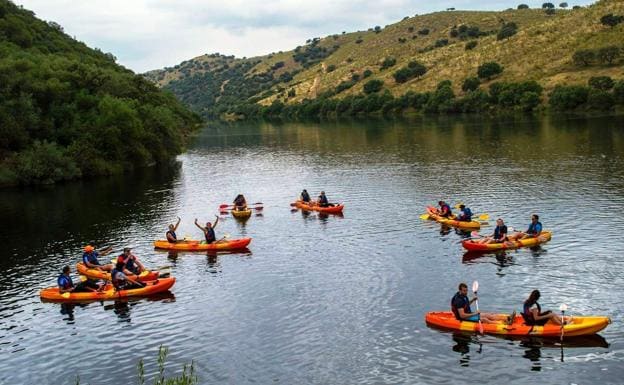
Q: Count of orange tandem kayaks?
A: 7